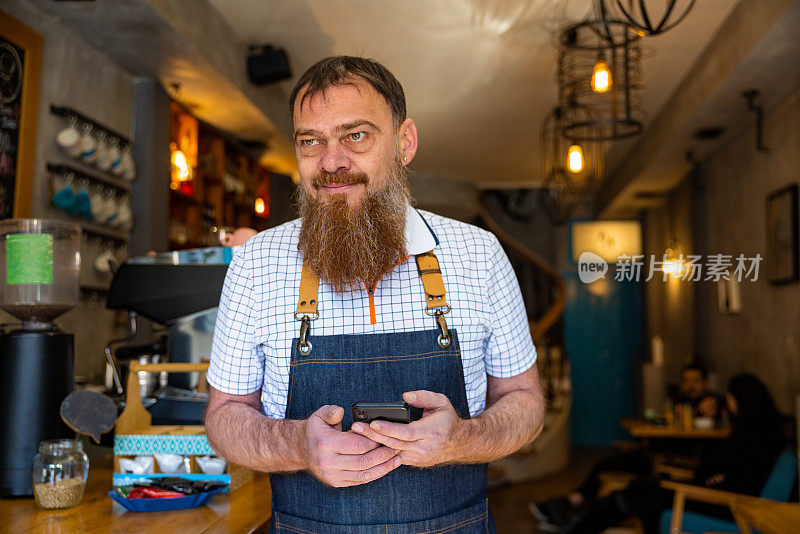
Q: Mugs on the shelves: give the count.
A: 11